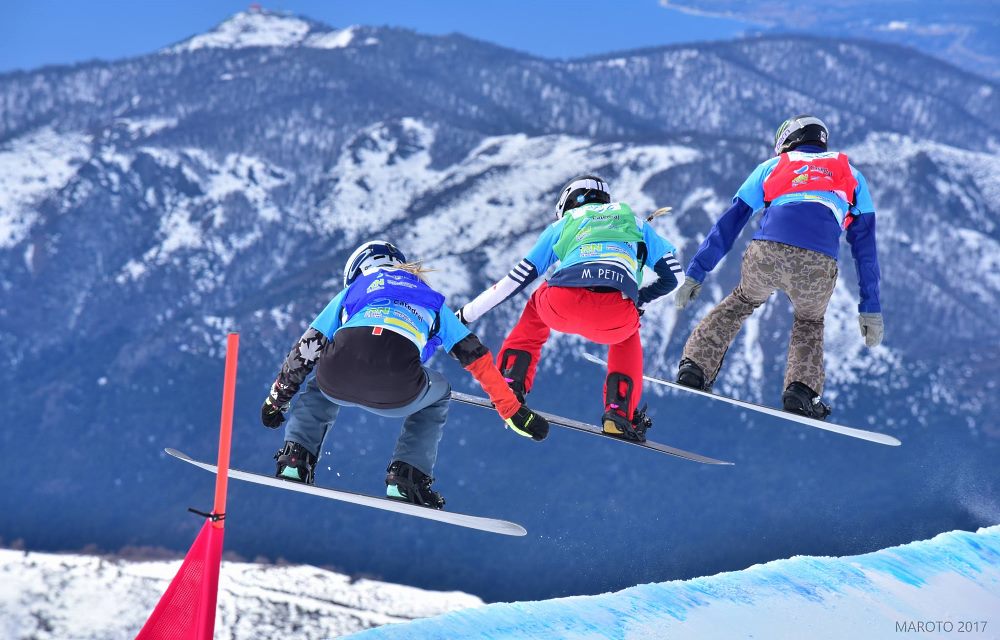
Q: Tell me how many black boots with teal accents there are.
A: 2